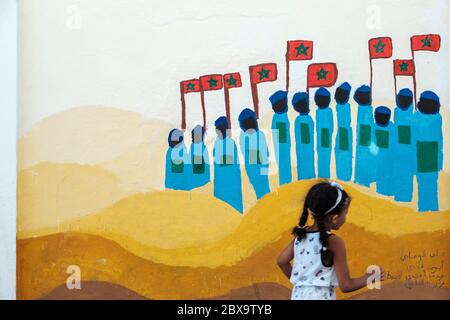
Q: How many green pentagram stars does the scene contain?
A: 9